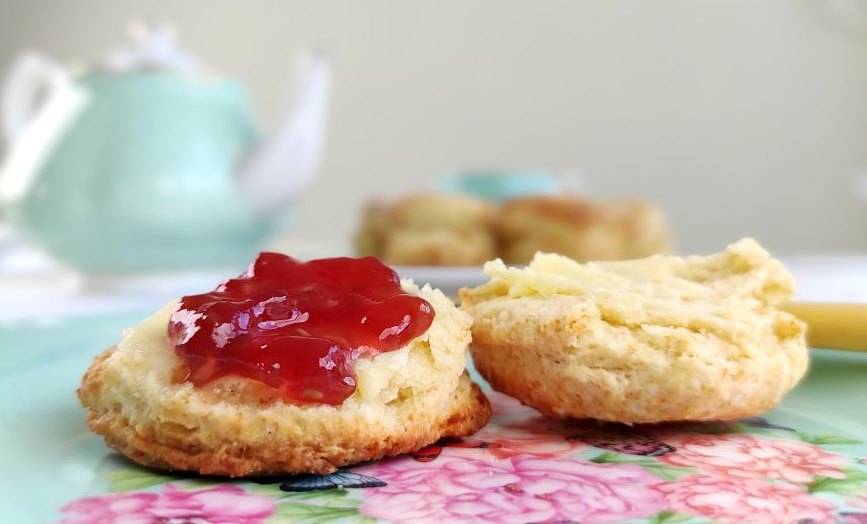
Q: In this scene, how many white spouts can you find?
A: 1